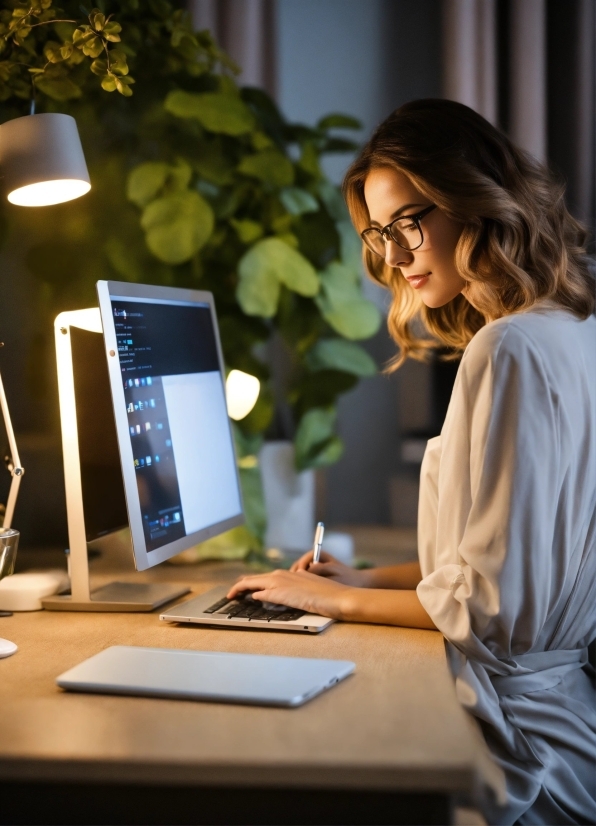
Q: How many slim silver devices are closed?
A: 1